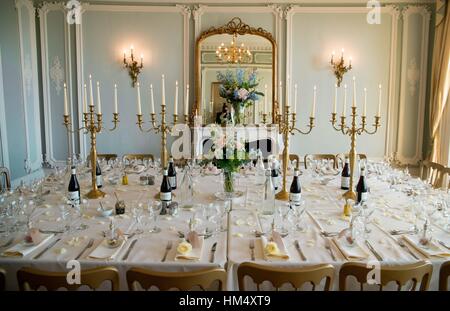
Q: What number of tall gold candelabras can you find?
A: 4